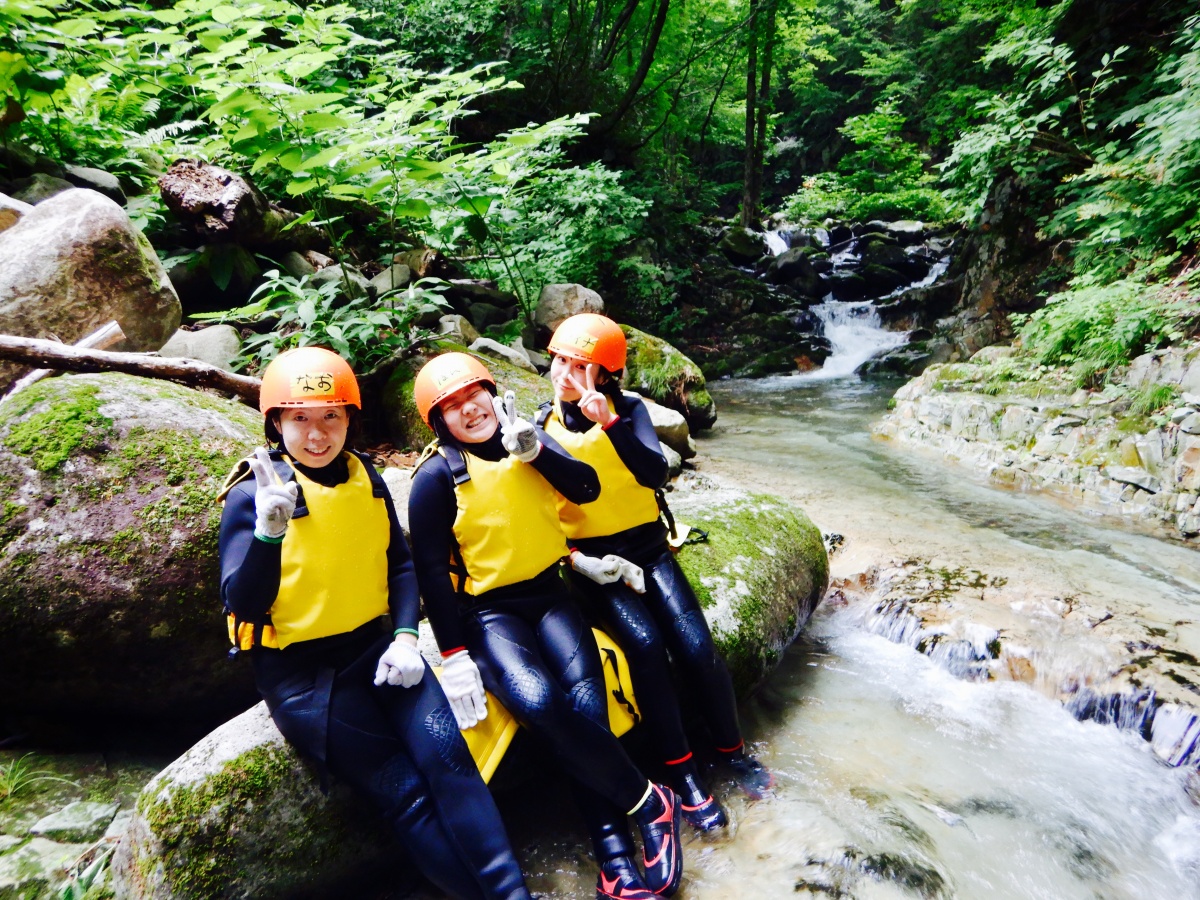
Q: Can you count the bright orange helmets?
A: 3